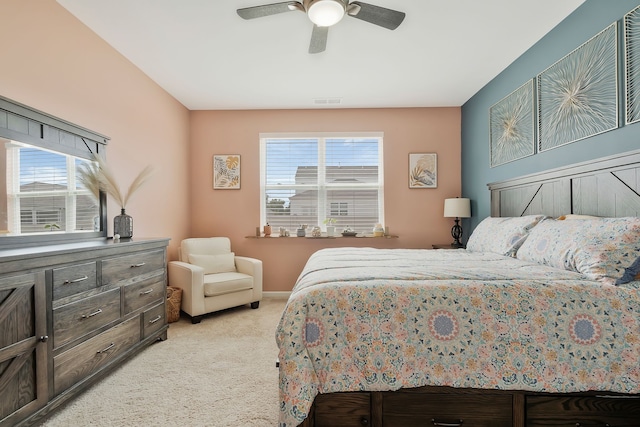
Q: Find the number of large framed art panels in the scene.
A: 3